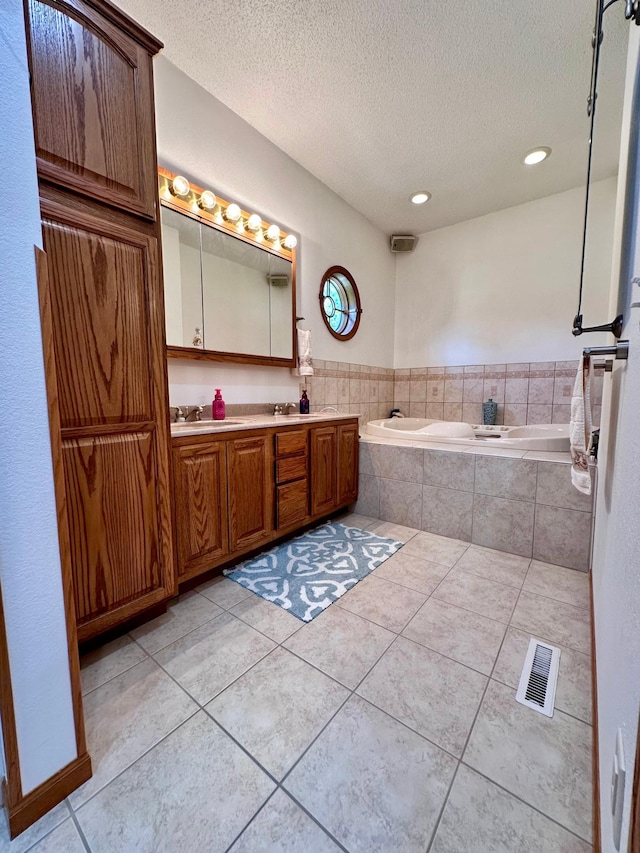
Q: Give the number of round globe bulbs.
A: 6